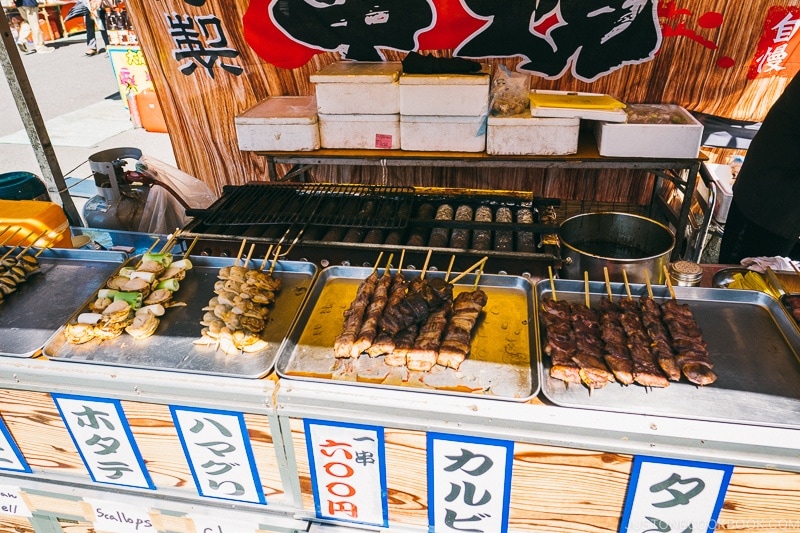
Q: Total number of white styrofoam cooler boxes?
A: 7